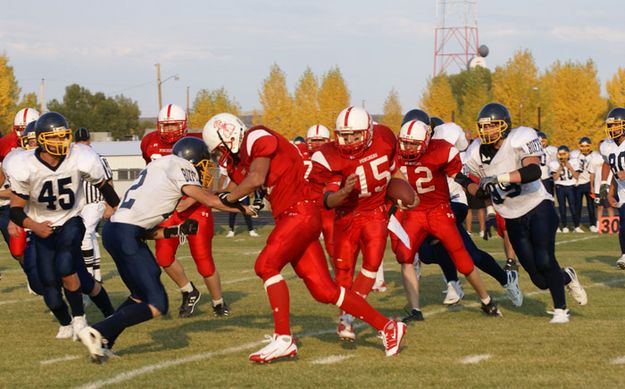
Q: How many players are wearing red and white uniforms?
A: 6